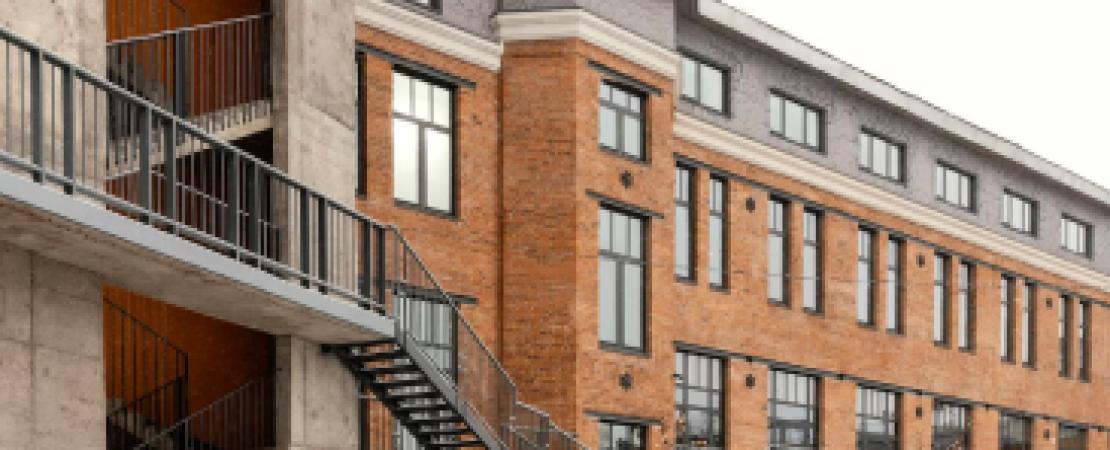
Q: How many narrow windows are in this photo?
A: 12